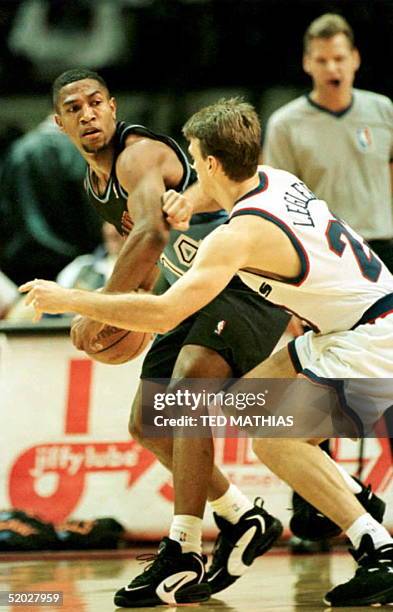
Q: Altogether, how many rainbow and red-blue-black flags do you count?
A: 0